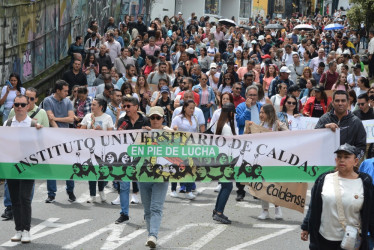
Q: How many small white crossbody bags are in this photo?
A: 1